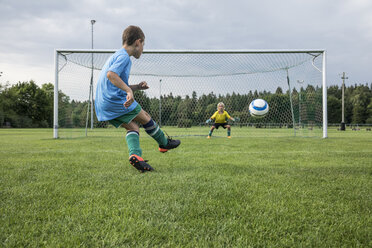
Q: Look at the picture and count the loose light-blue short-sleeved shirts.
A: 1